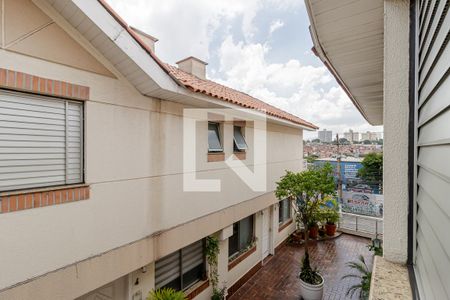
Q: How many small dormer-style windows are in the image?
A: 2